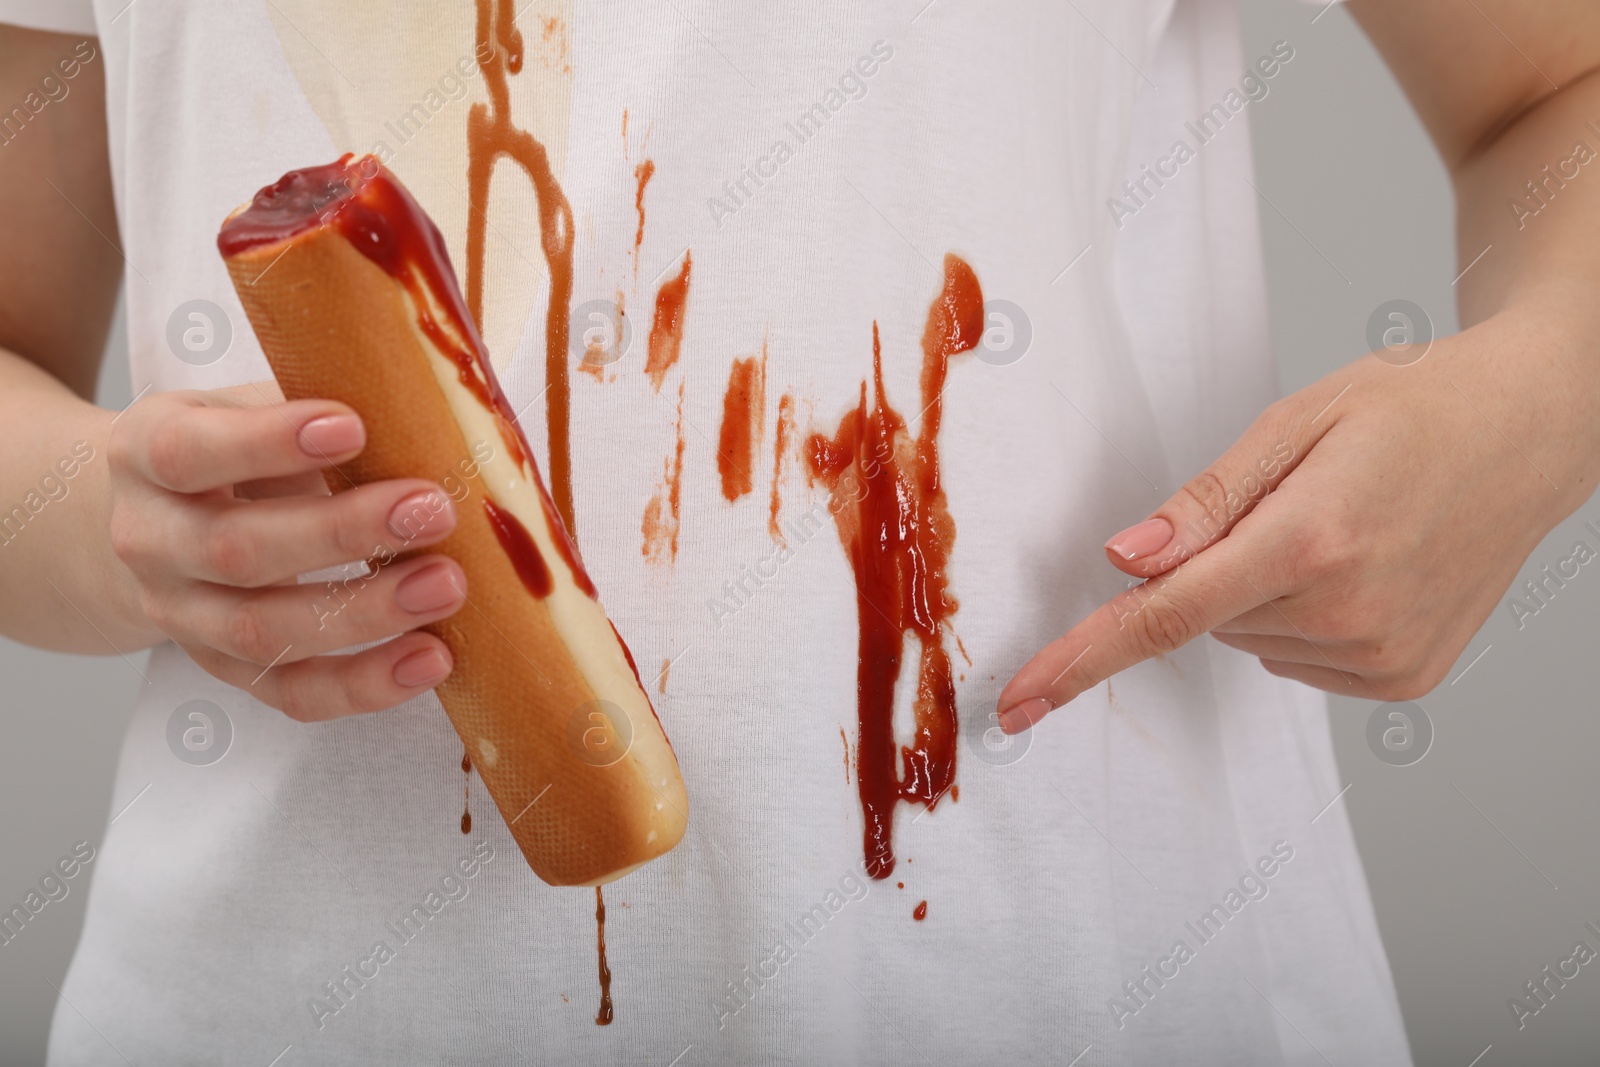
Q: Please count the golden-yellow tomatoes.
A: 0